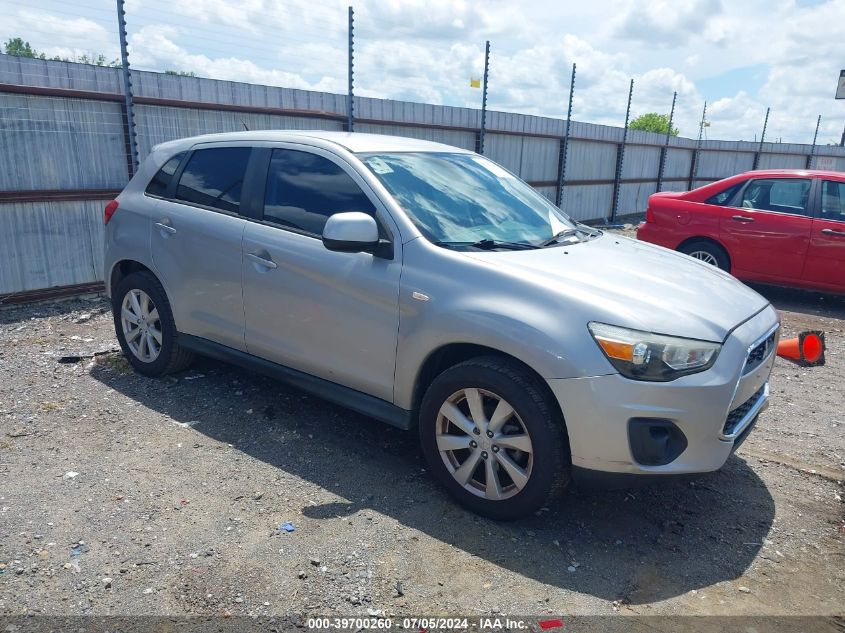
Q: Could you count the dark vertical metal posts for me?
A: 9